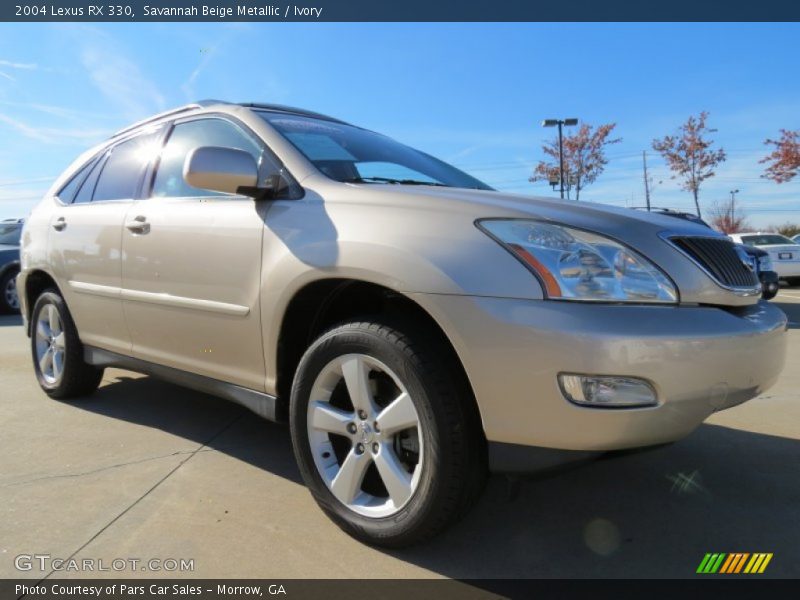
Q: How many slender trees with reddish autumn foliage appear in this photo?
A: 3